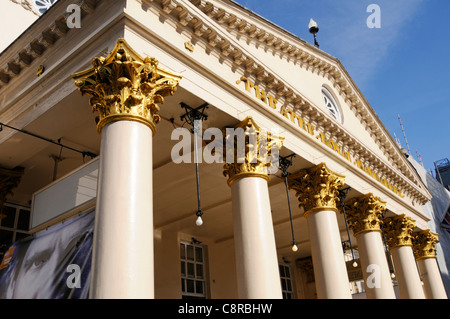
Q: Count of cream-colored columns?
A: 6